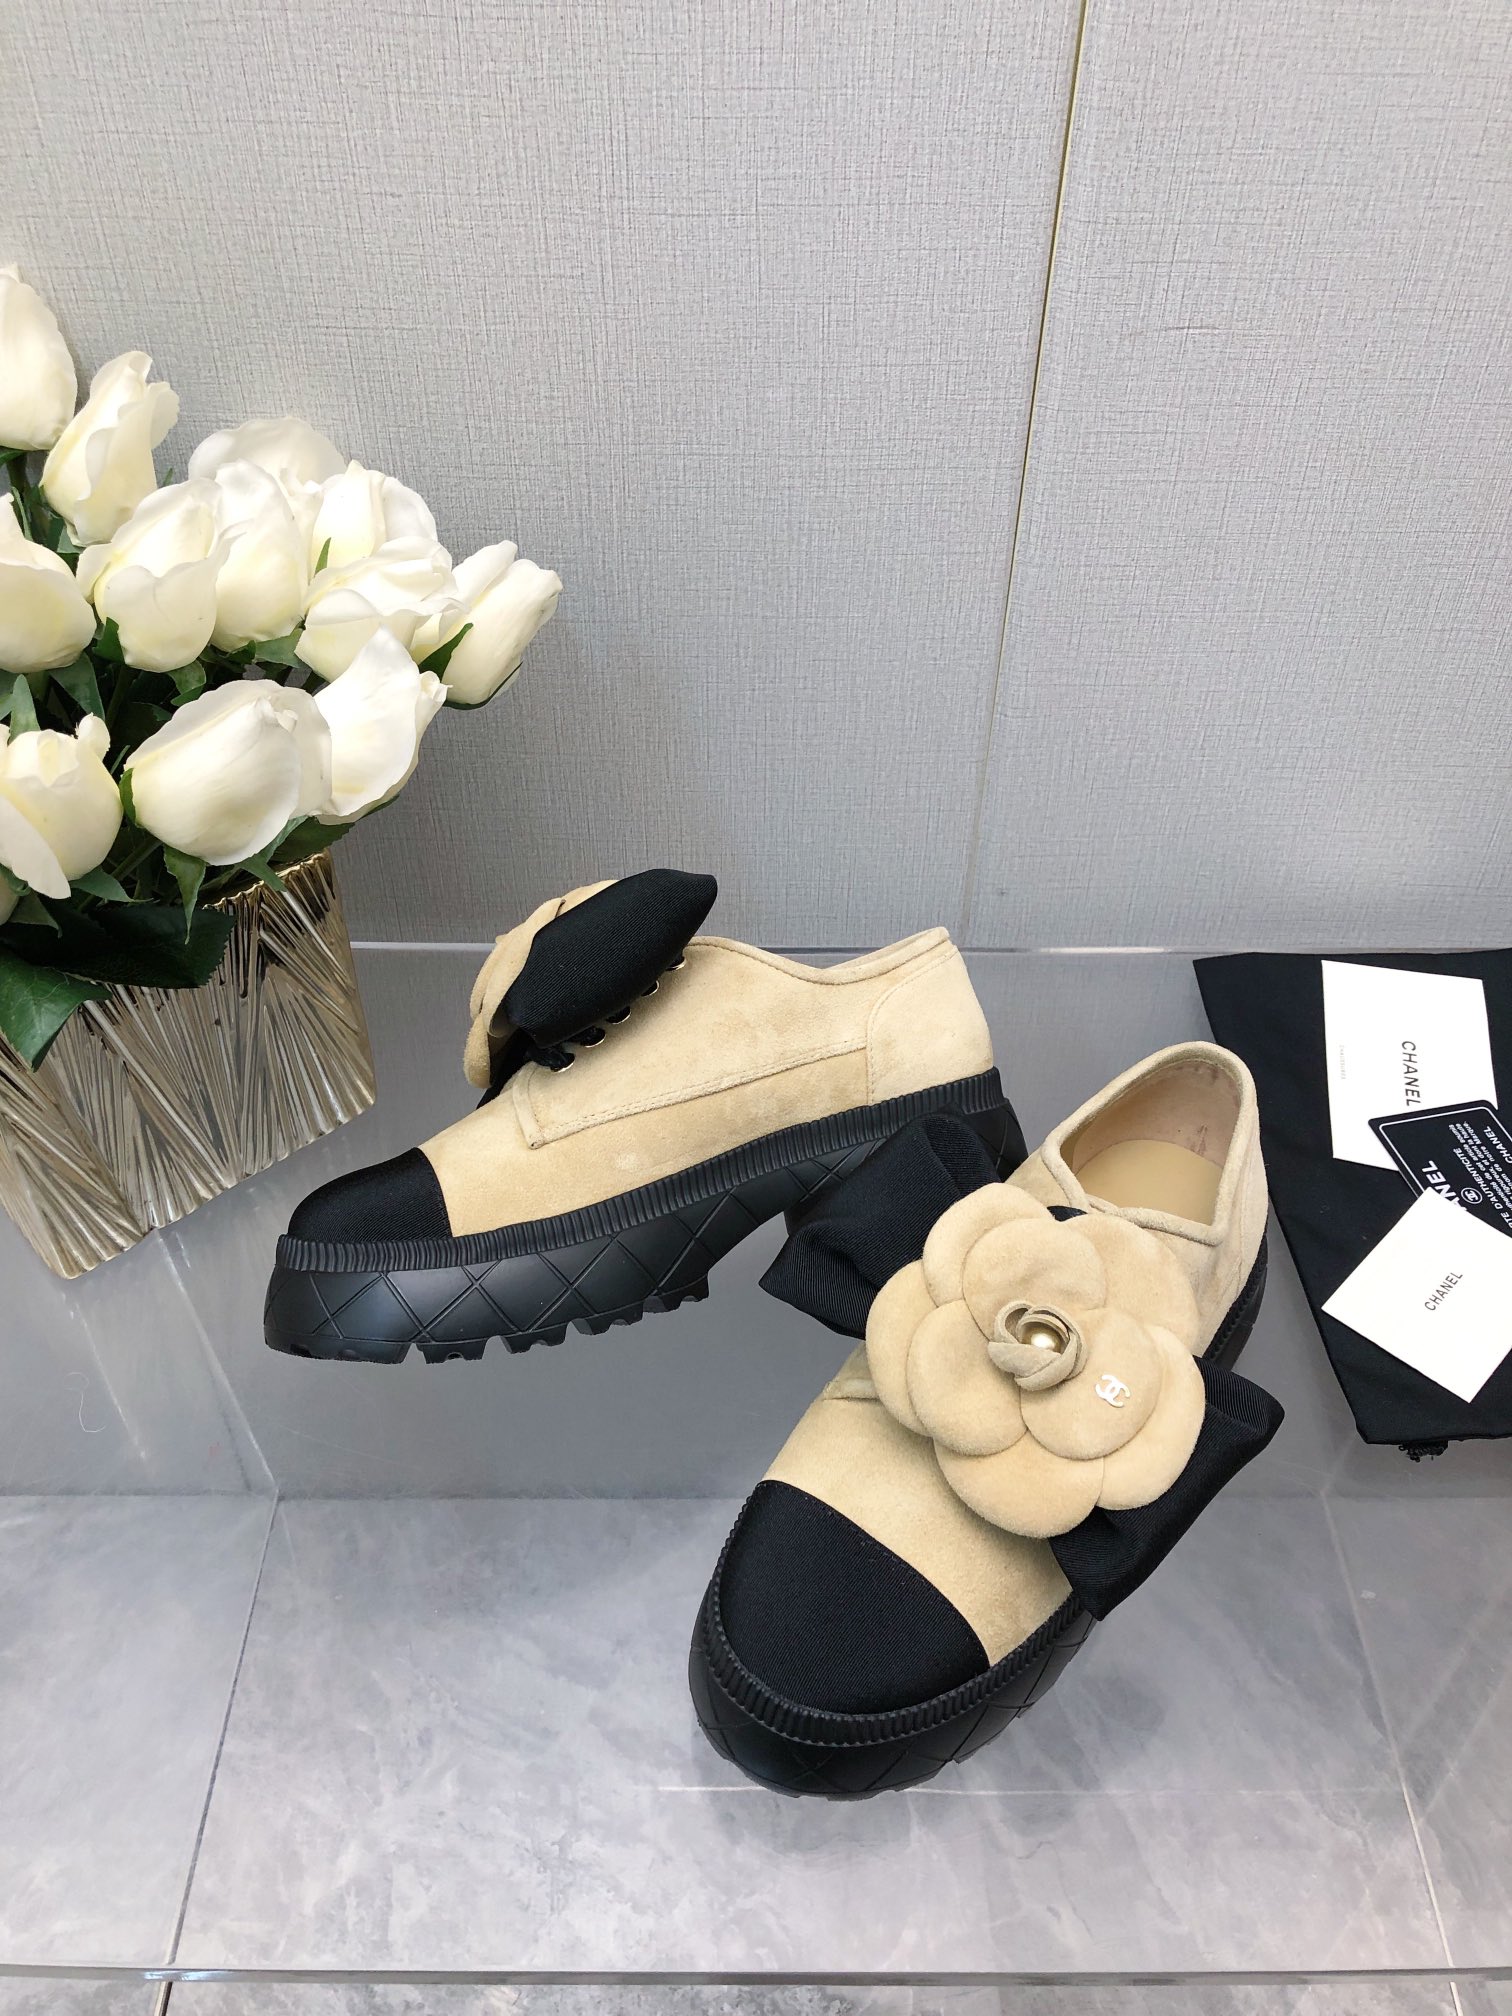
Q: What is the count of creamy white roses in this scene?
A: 12